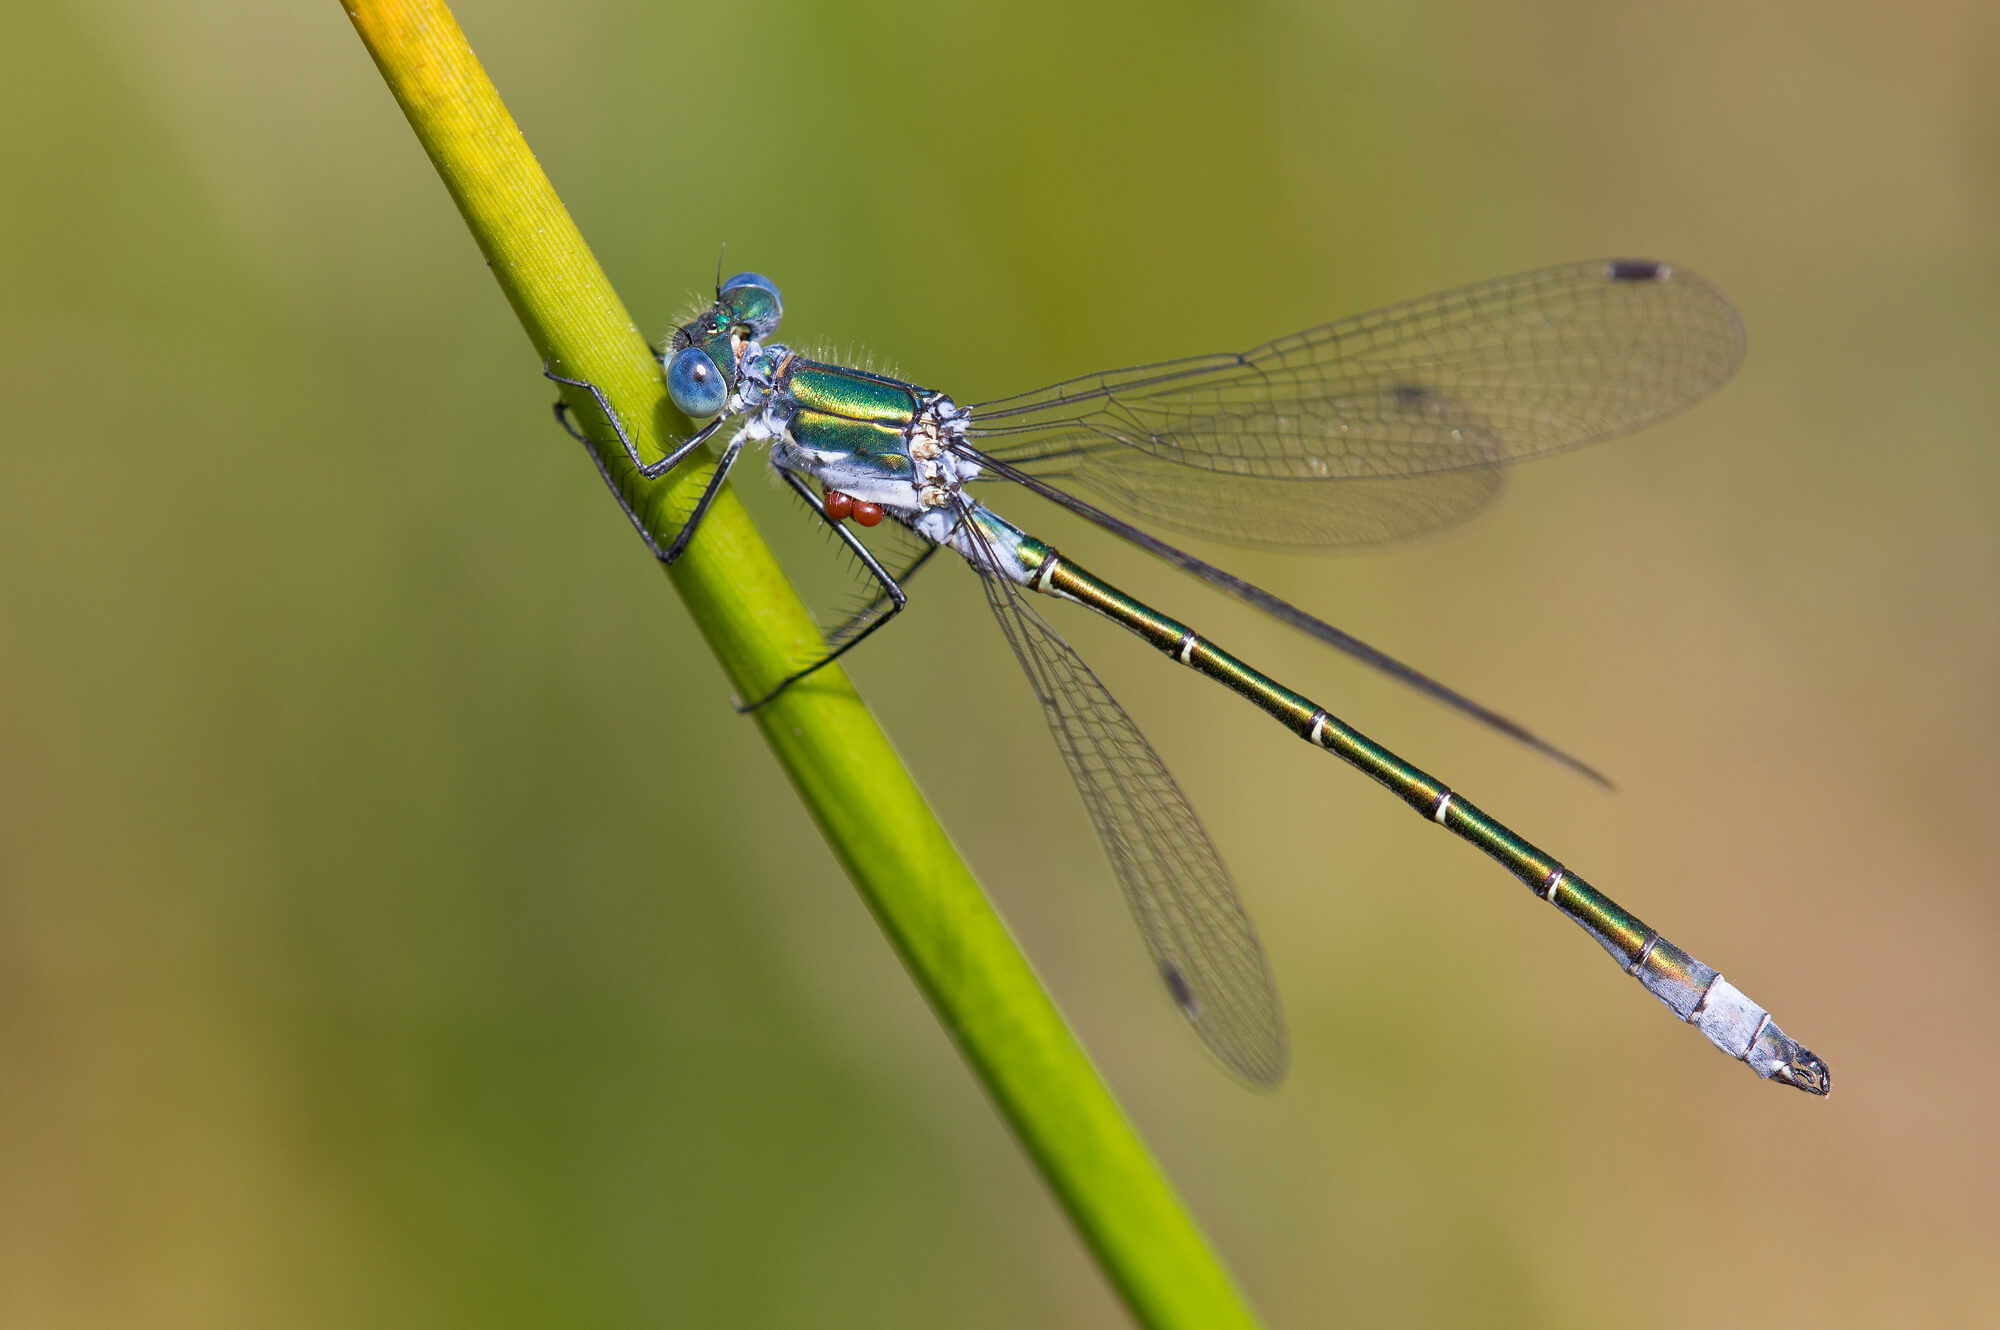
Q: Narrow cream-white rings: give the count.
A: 5